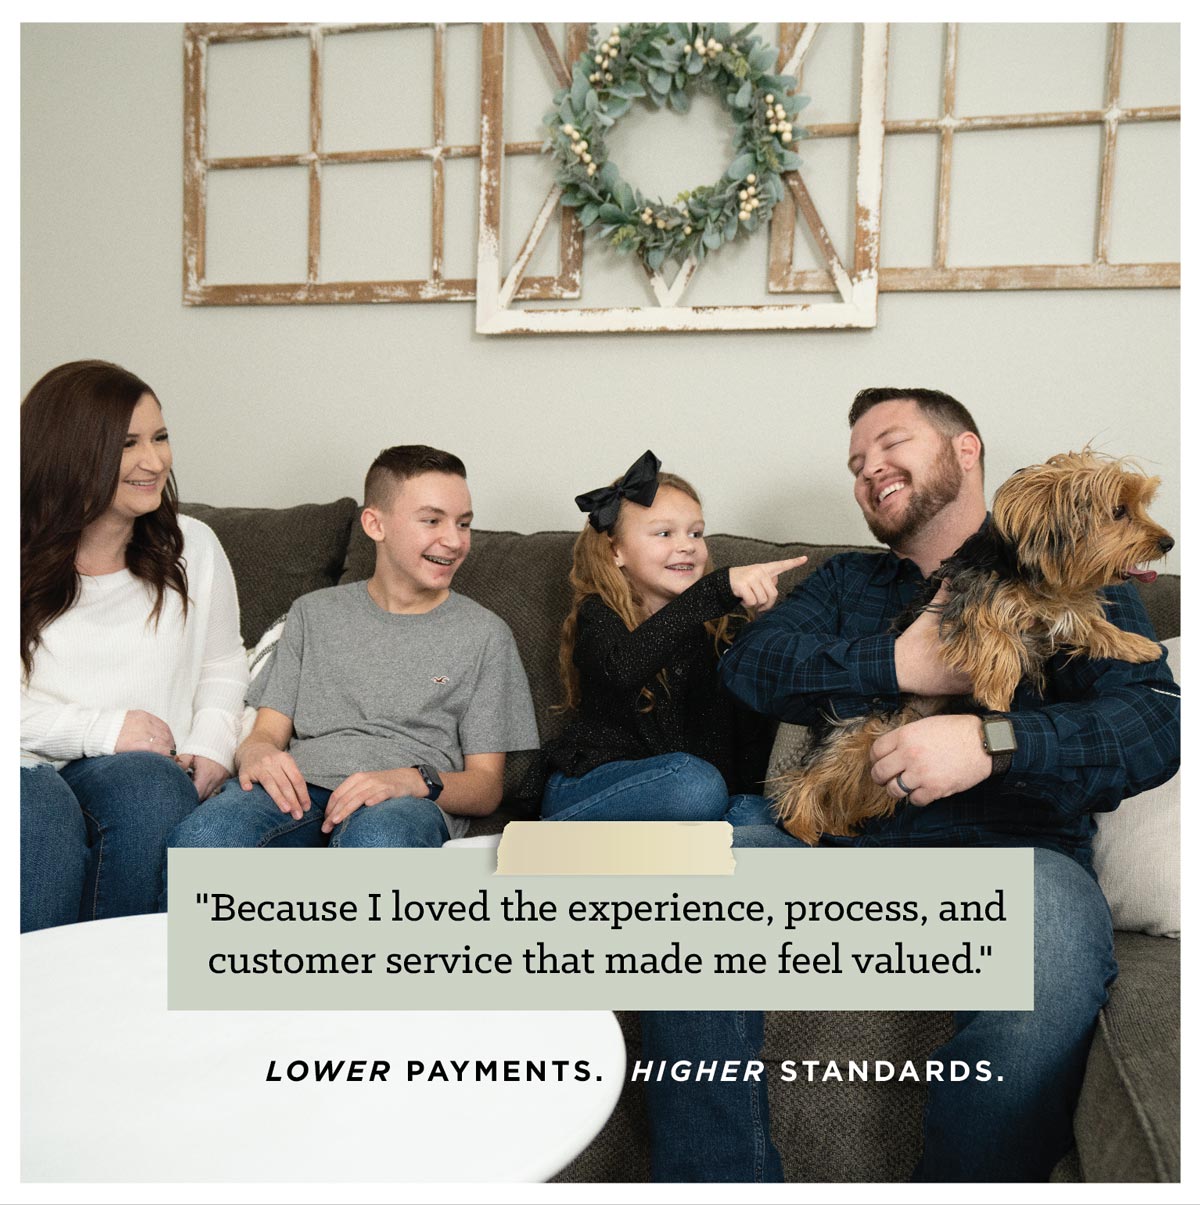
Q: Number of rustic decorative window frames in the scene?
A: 3